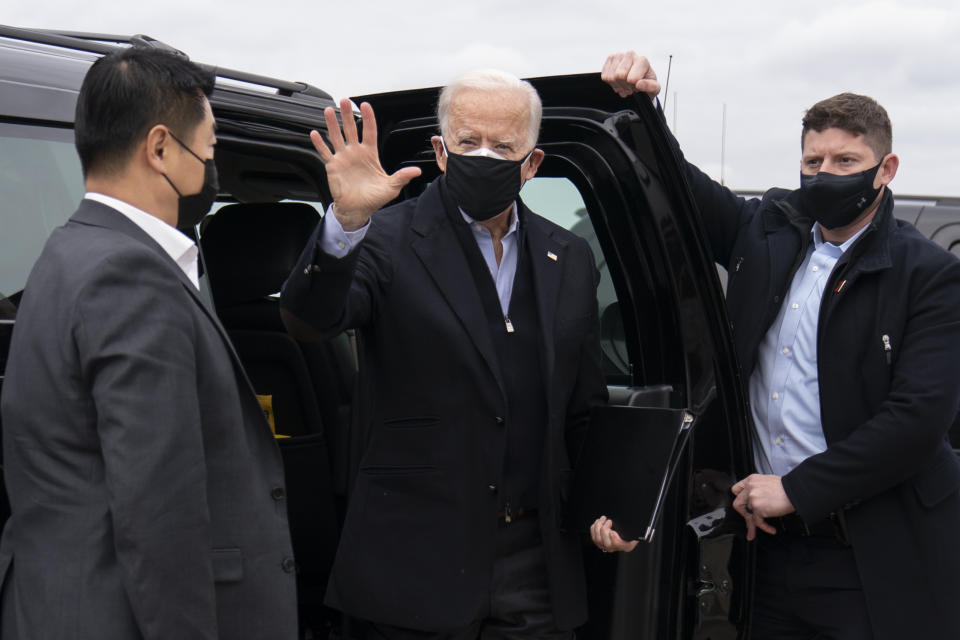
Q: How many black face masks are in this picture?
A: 3